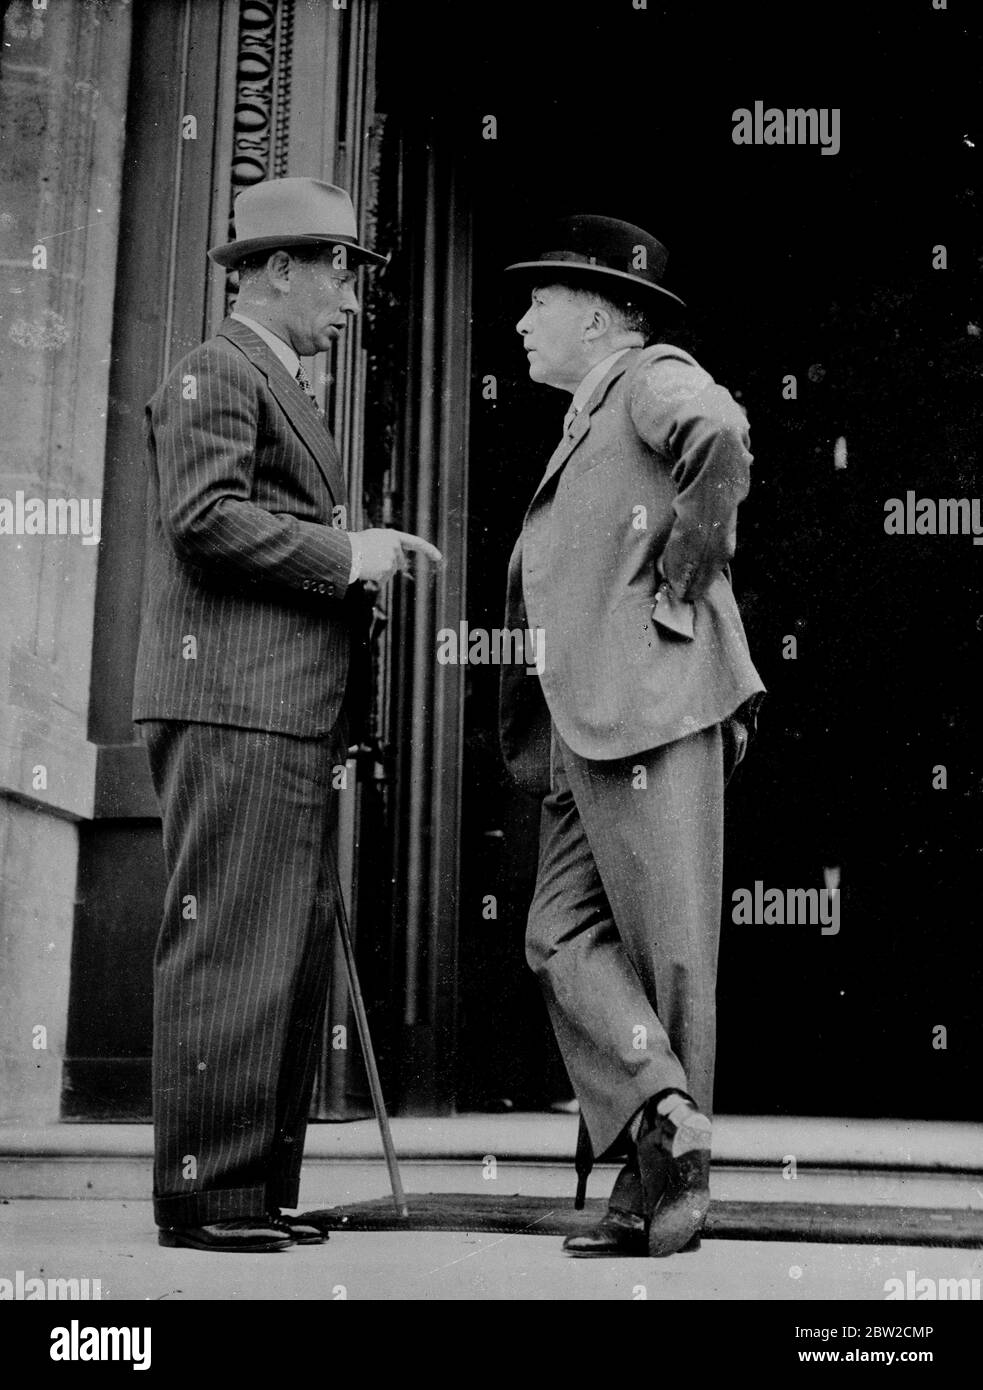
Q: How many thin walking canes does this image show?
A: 1